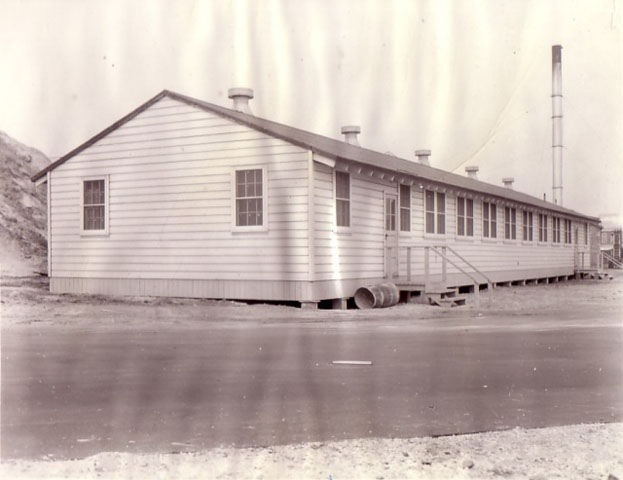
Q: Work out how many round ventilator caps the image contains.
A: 5